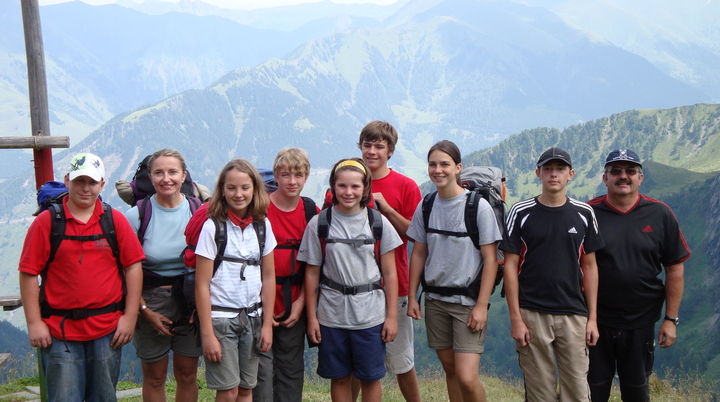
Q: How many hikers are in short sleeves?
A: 9